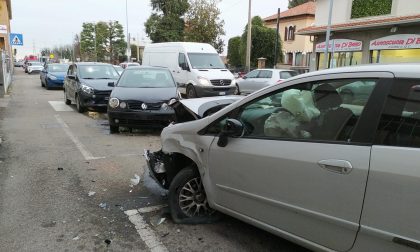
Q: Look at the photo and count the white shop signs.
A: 2